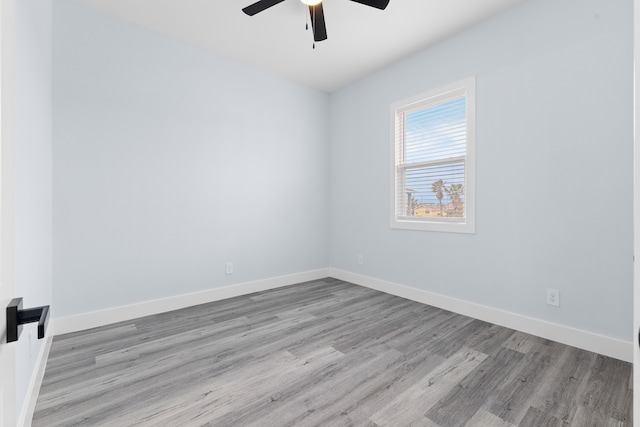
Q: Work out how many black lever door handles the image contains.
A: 1